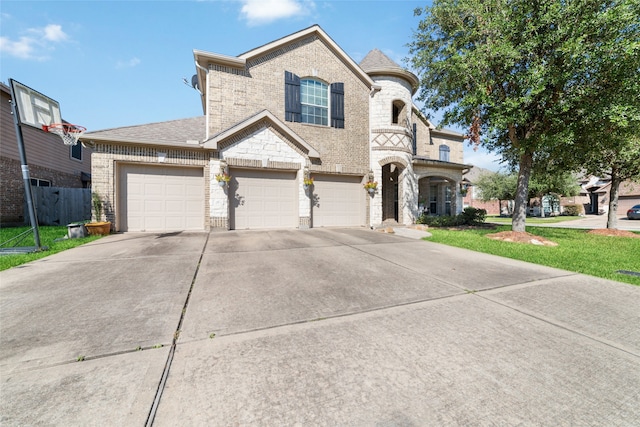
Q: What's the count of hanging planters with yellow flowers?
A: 3